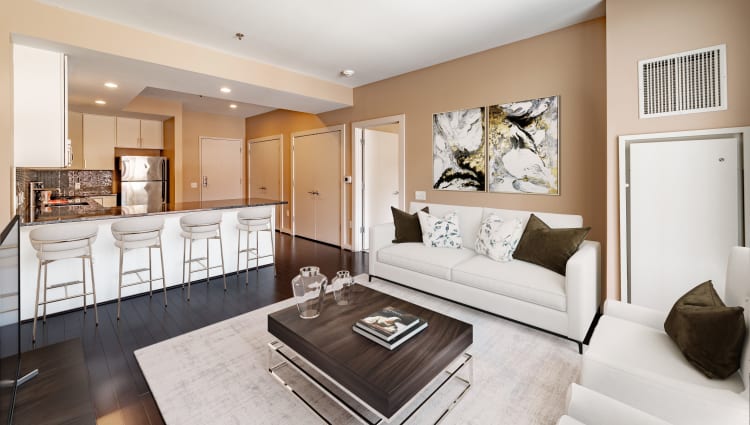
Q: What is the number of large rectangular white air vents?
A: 1